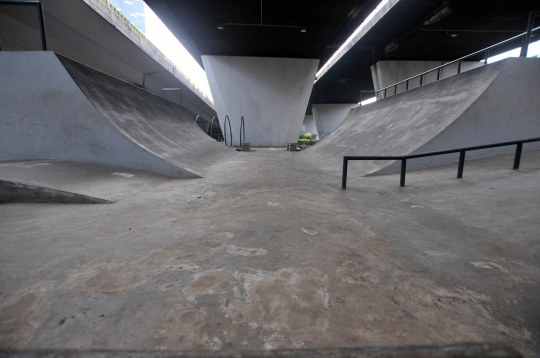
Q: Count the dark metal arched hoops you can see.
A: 4